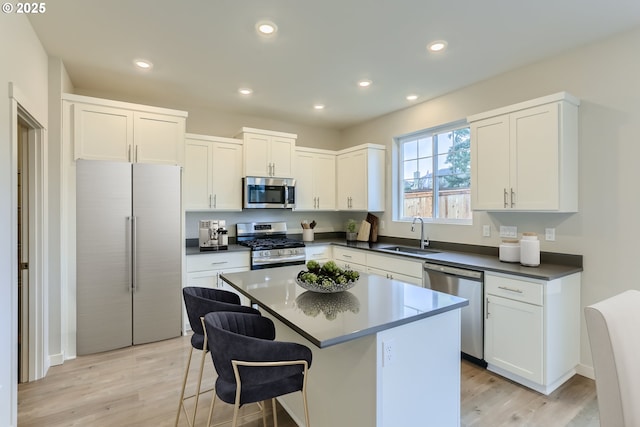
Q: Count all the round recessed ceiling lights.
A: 7